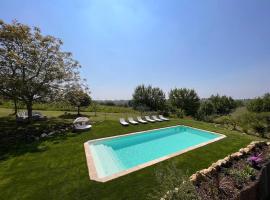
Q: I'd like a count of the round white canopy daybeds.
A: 1